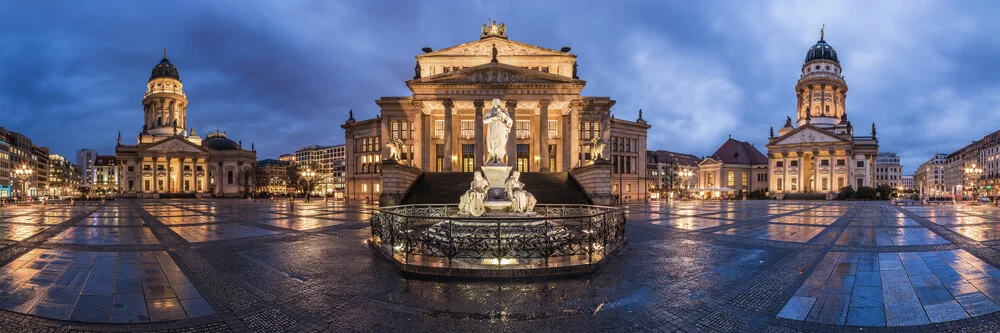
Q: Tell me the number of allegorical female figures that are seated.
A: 2